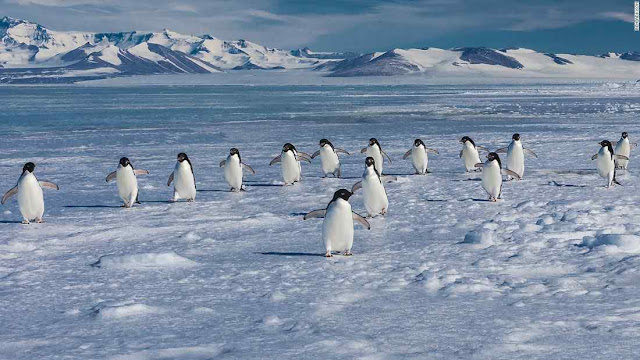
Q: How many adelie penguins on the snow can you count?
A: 15